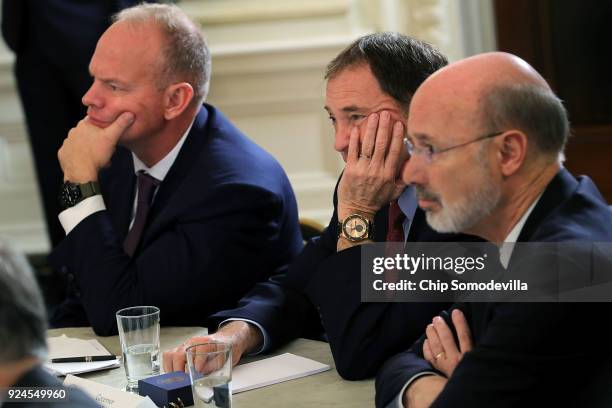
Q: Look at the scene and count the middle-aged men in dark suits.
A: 3